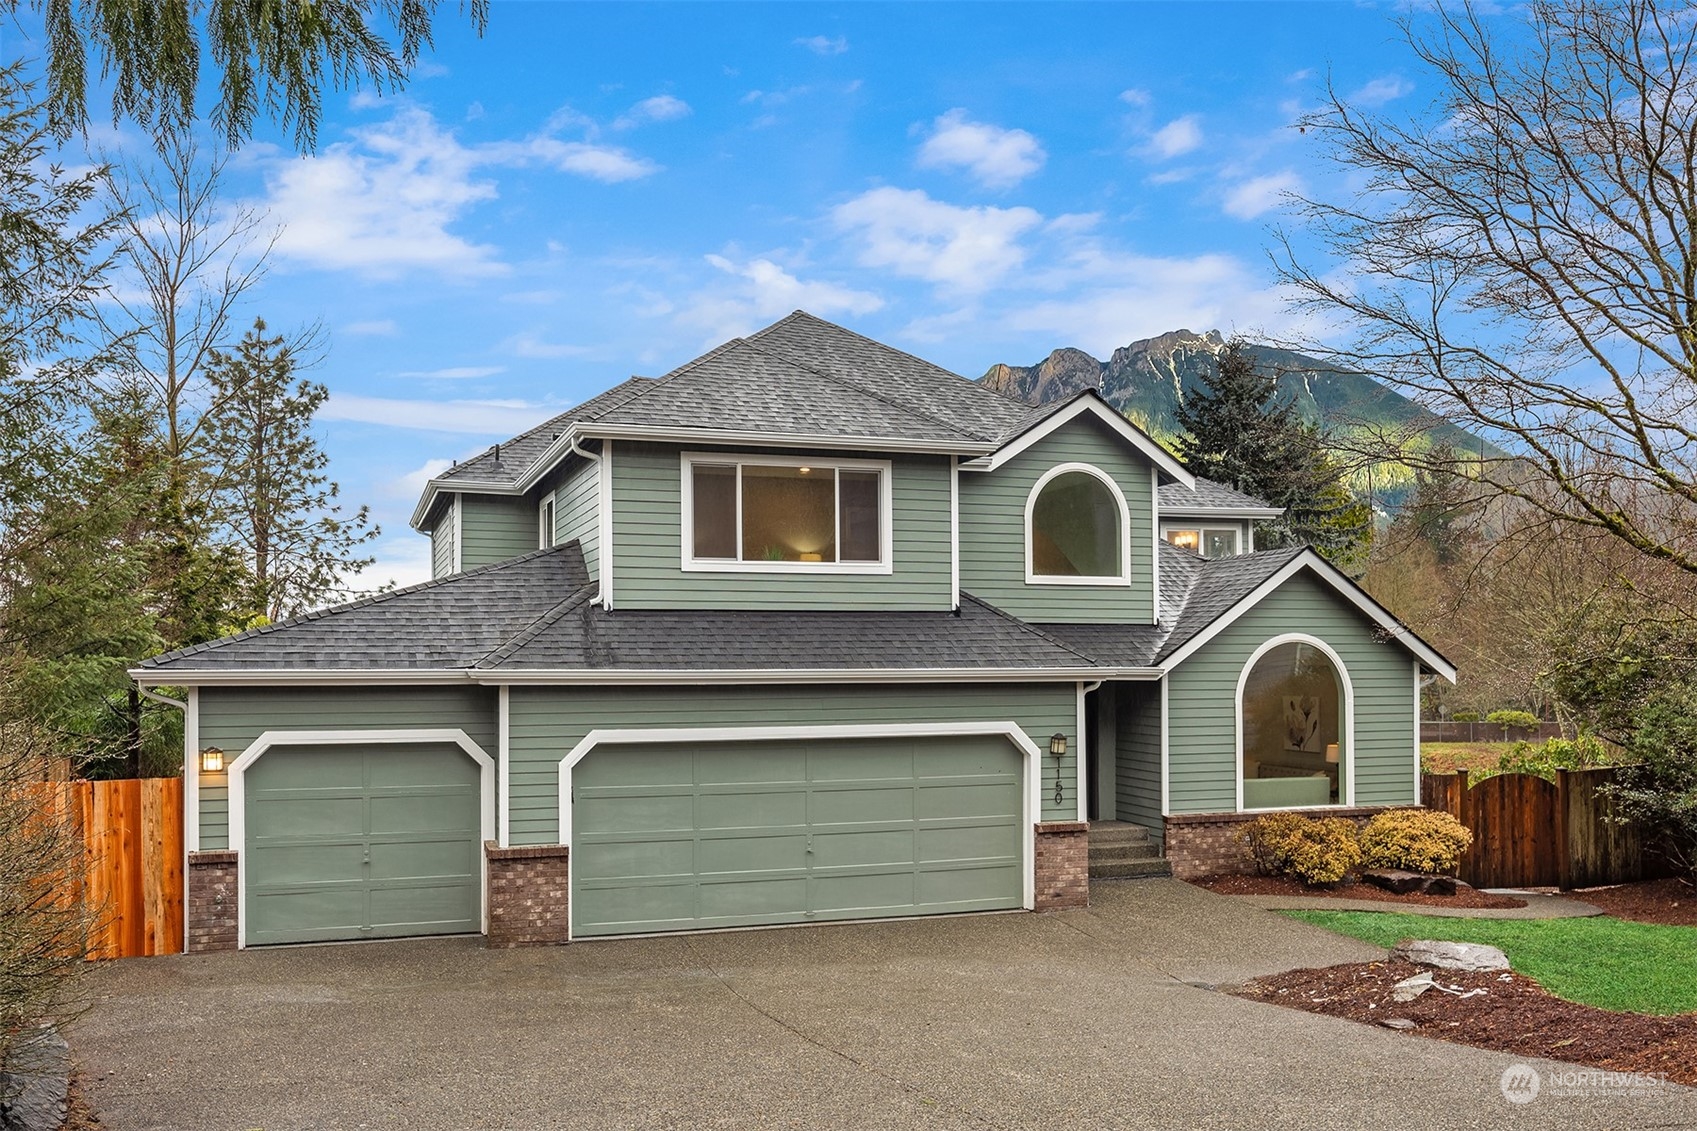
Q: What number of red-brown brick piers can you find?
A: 3